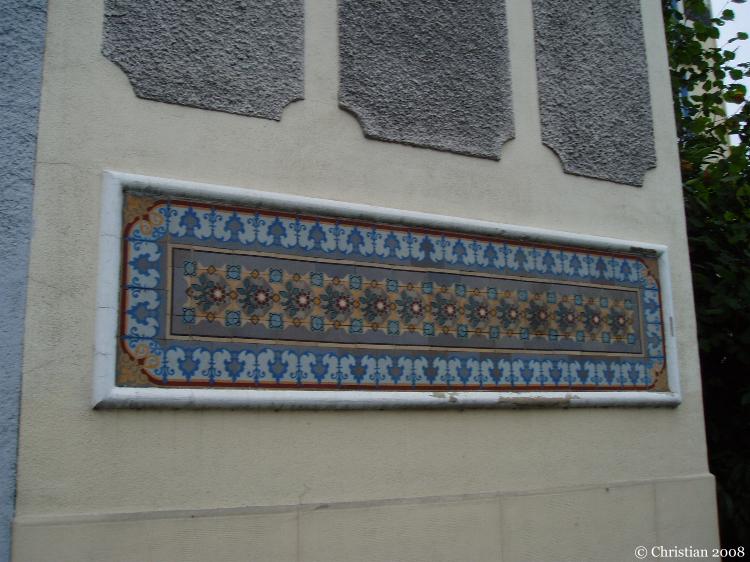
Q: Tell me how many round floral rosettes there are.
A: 13